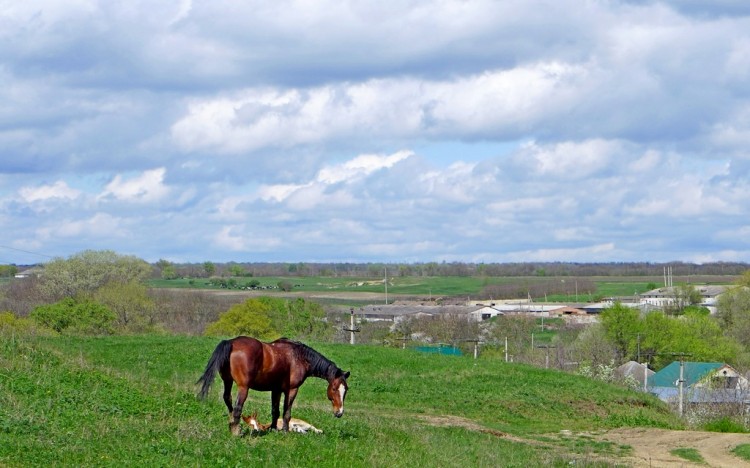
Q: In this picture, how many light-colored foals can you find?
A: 1